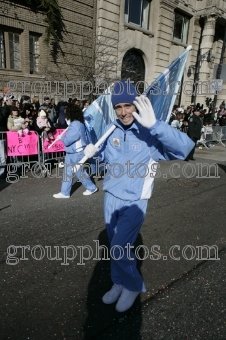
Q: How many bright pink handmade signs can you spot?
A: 2